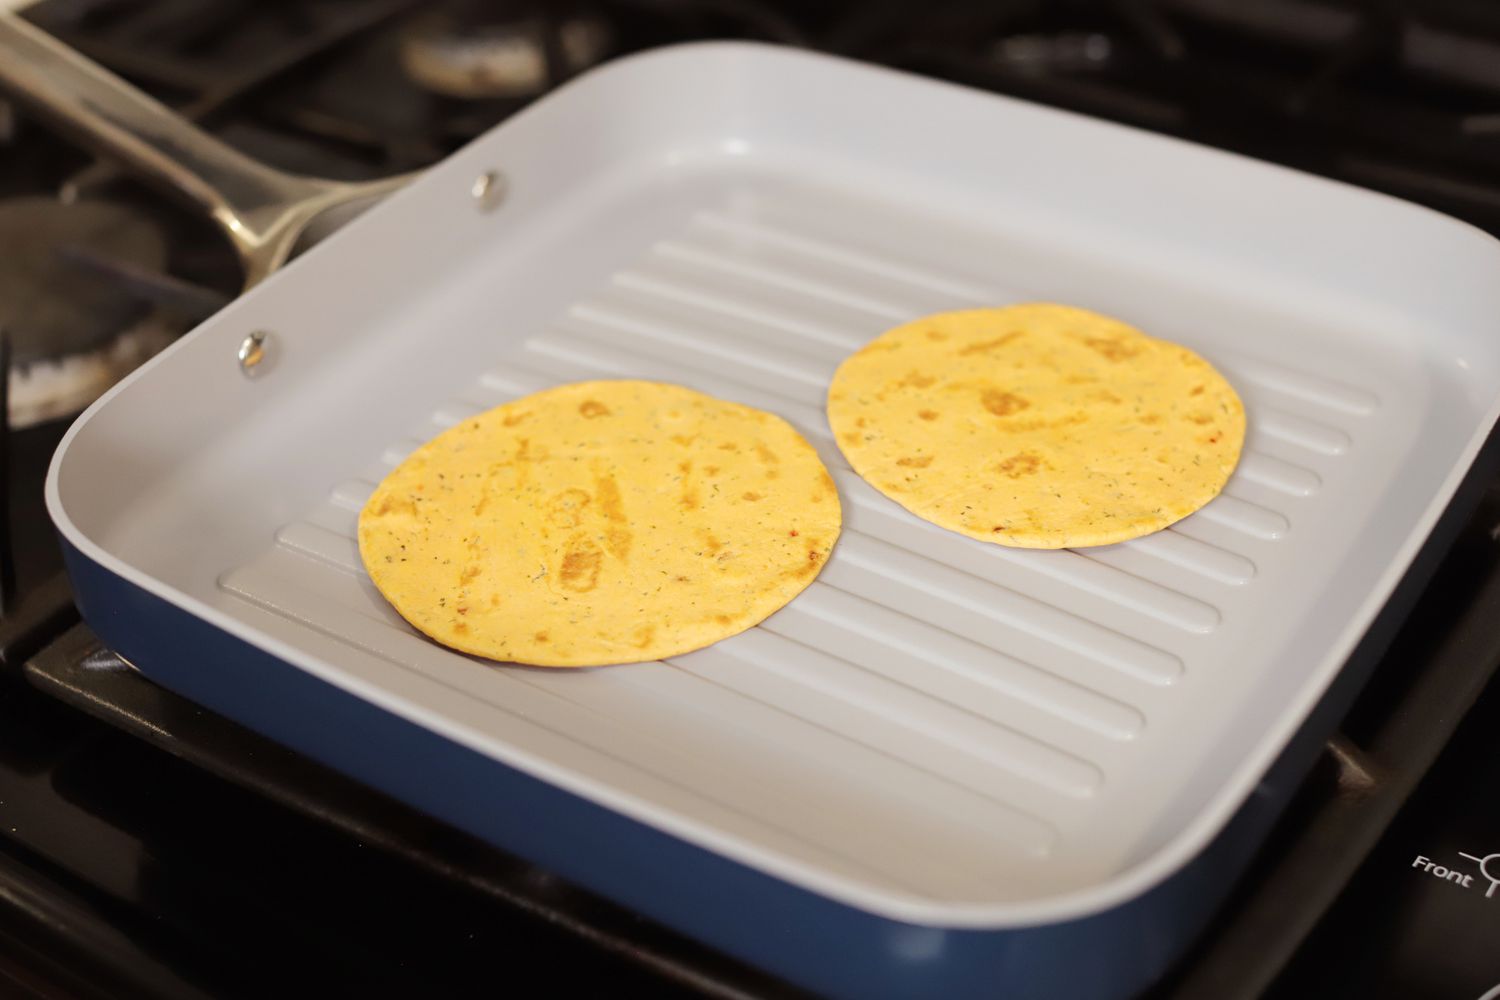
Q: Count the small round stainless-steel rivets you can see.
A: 2